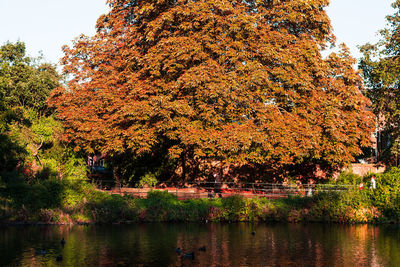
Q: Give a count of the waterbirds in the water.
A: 7